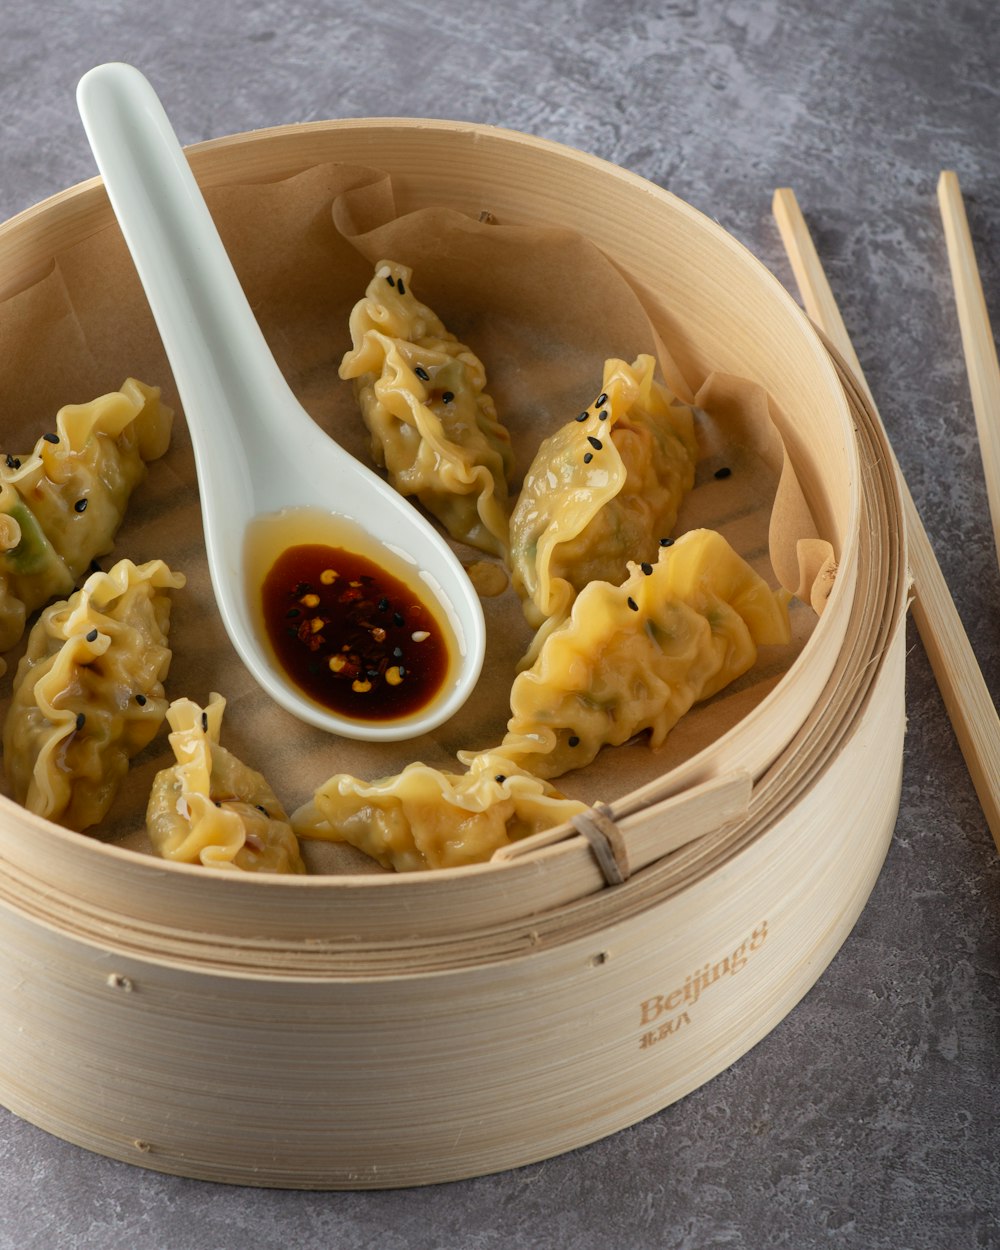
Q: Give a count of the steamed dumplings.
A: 7